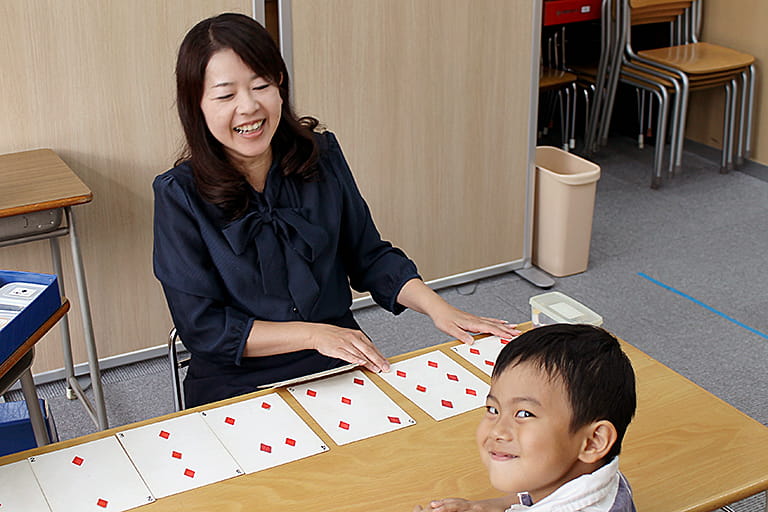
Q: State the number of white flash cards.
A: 7